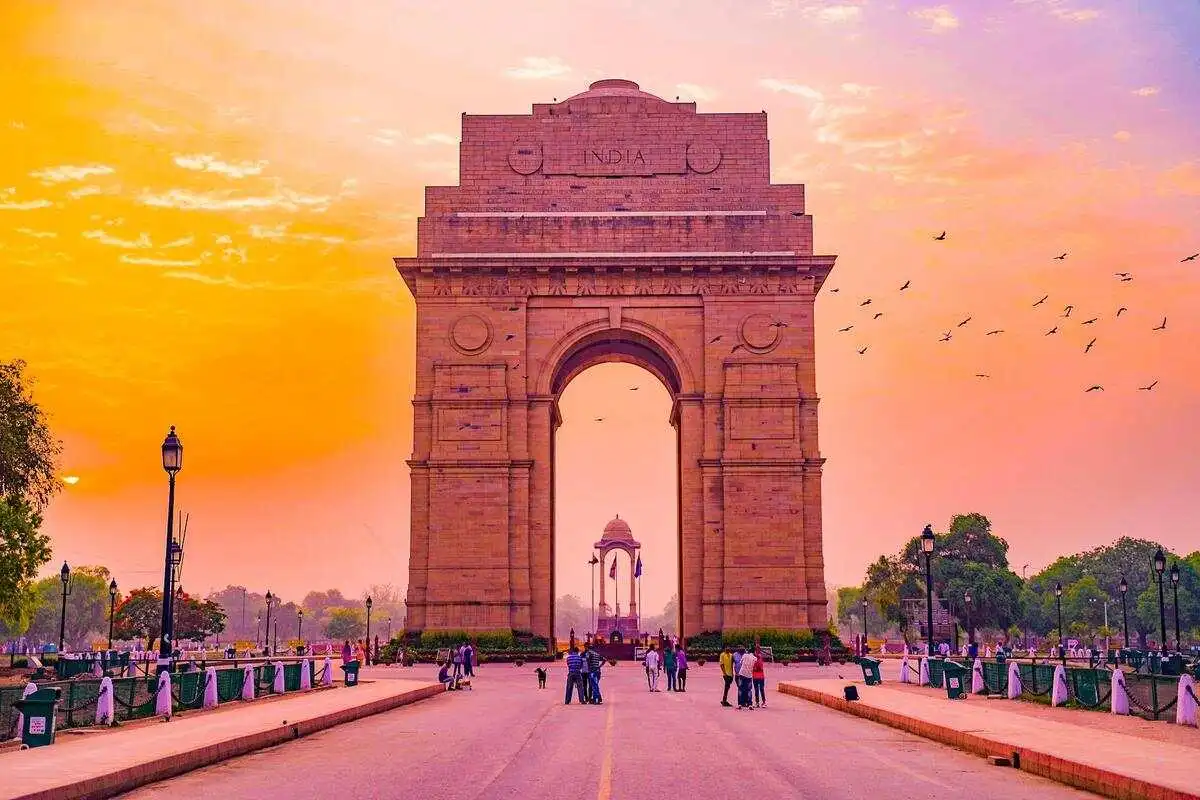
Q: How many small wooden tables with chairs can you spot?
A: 0